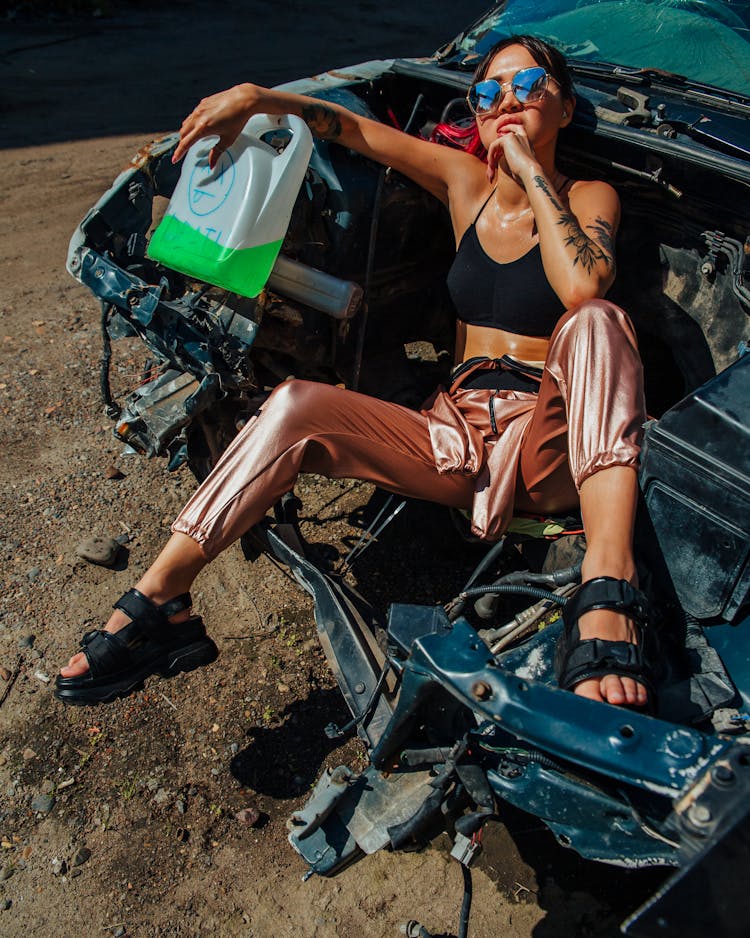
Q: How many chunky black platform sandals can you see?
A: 2